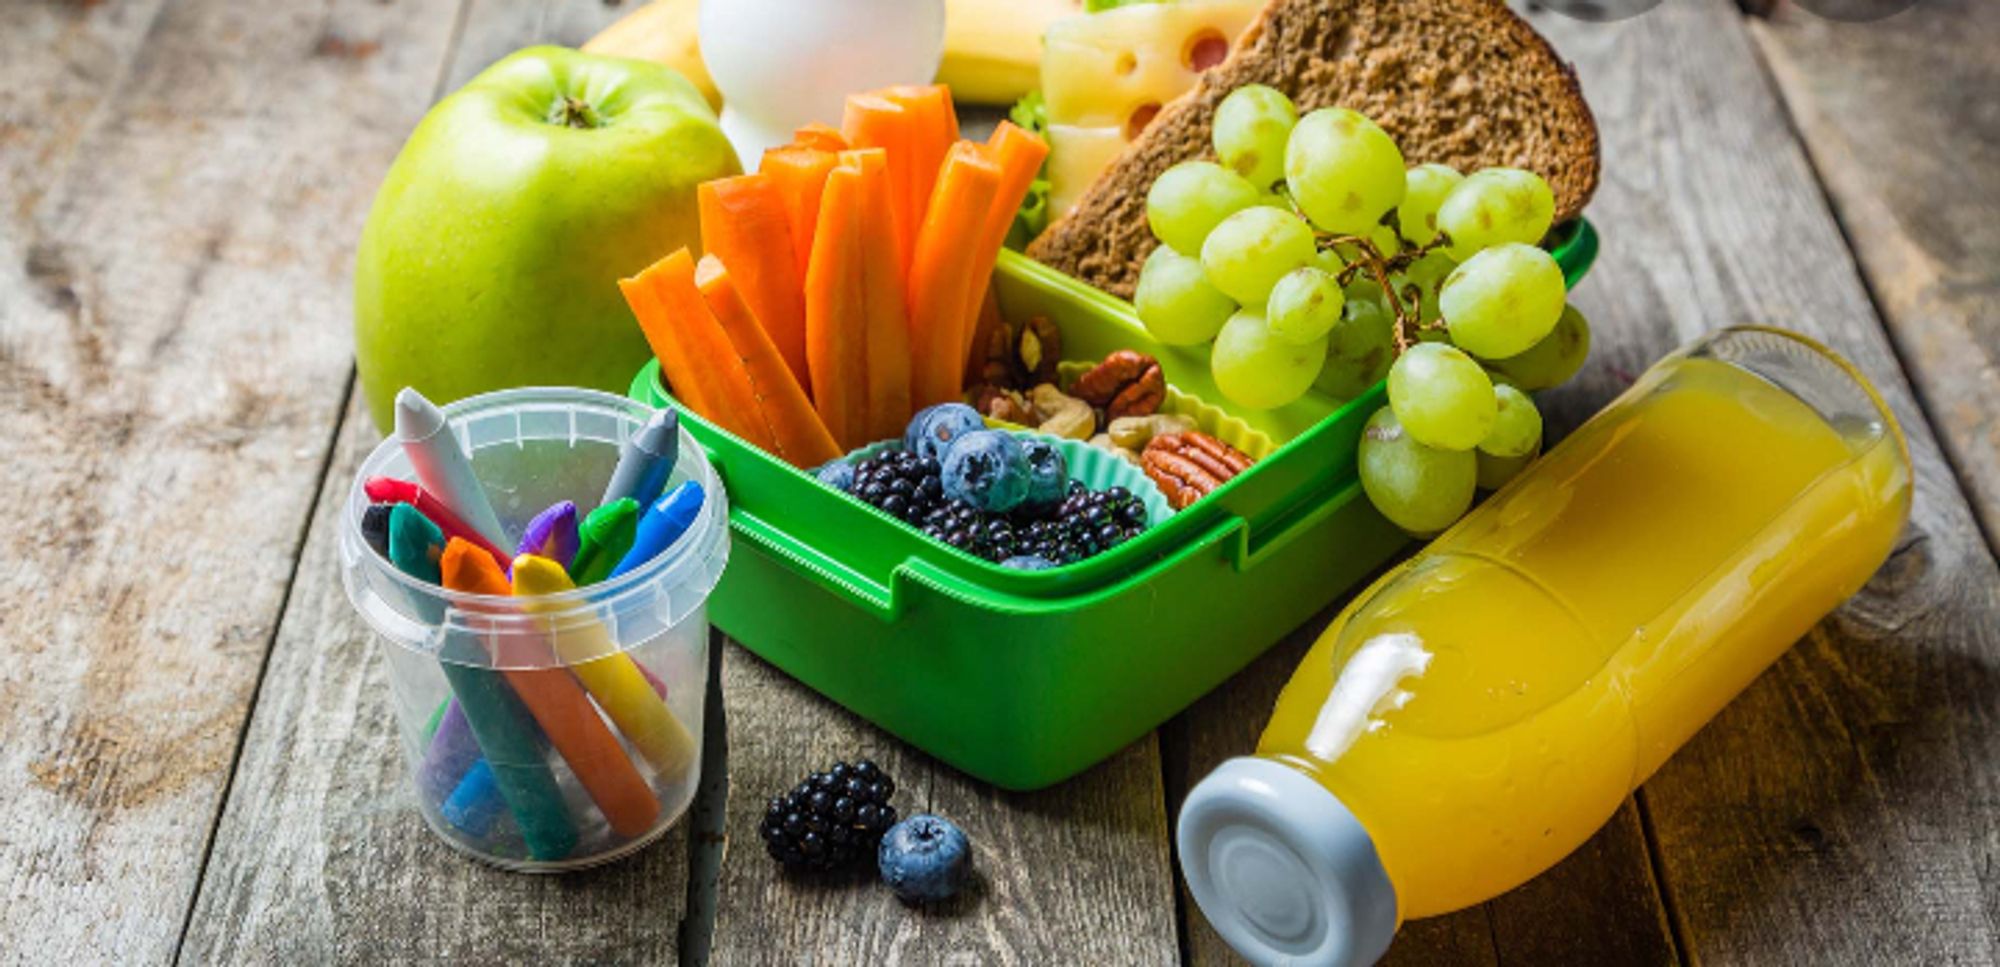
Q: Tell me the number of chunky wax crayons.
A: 10